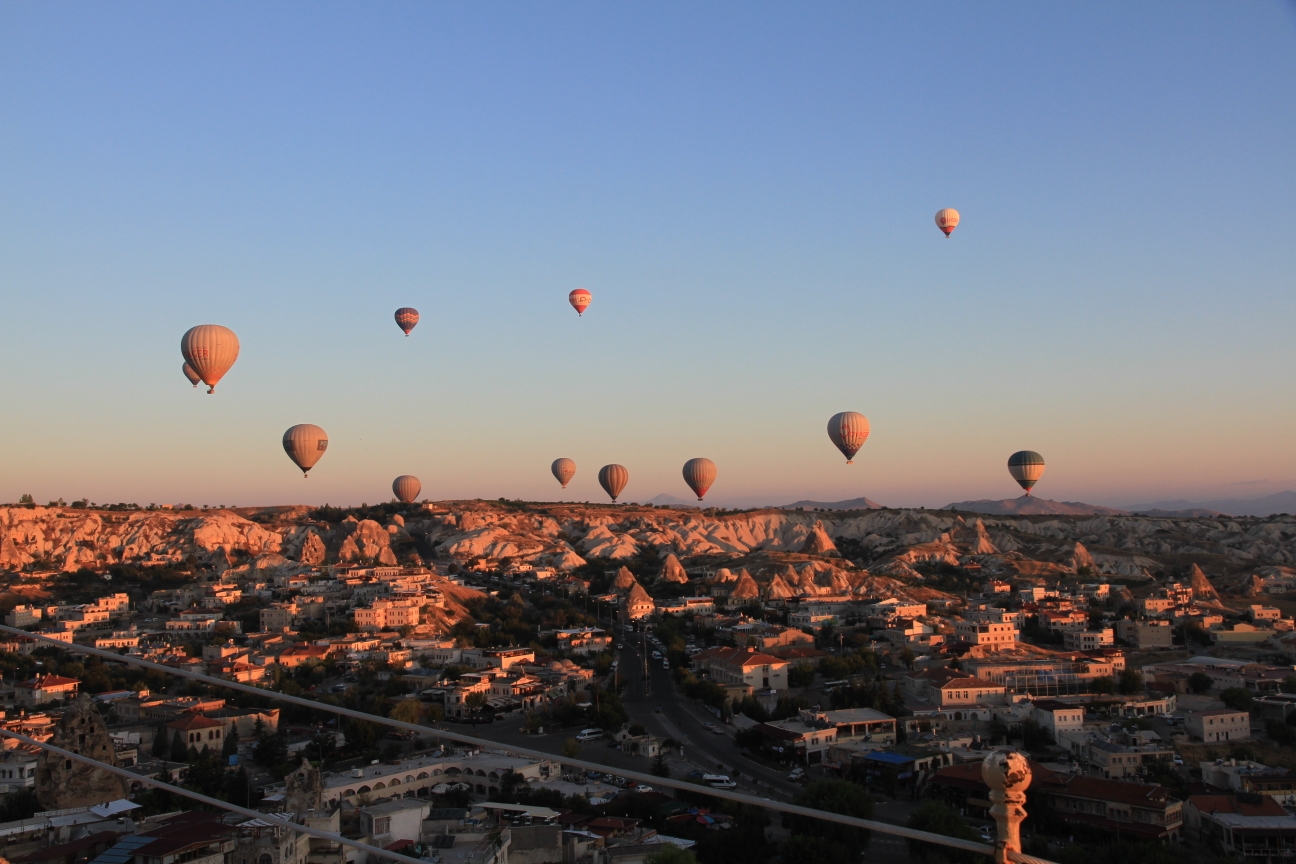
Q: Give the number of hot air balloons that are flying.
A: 12